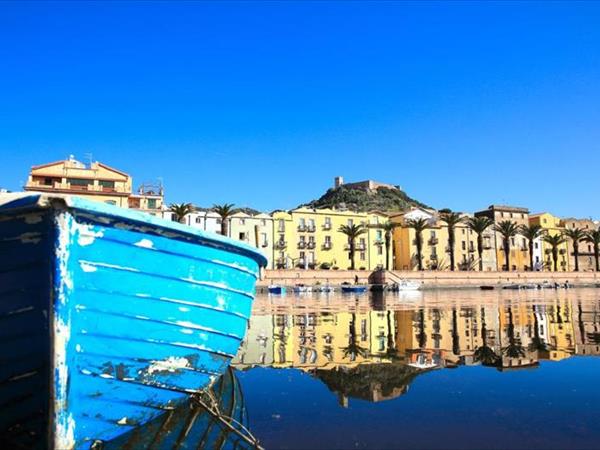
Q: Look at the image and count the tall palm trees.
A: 12